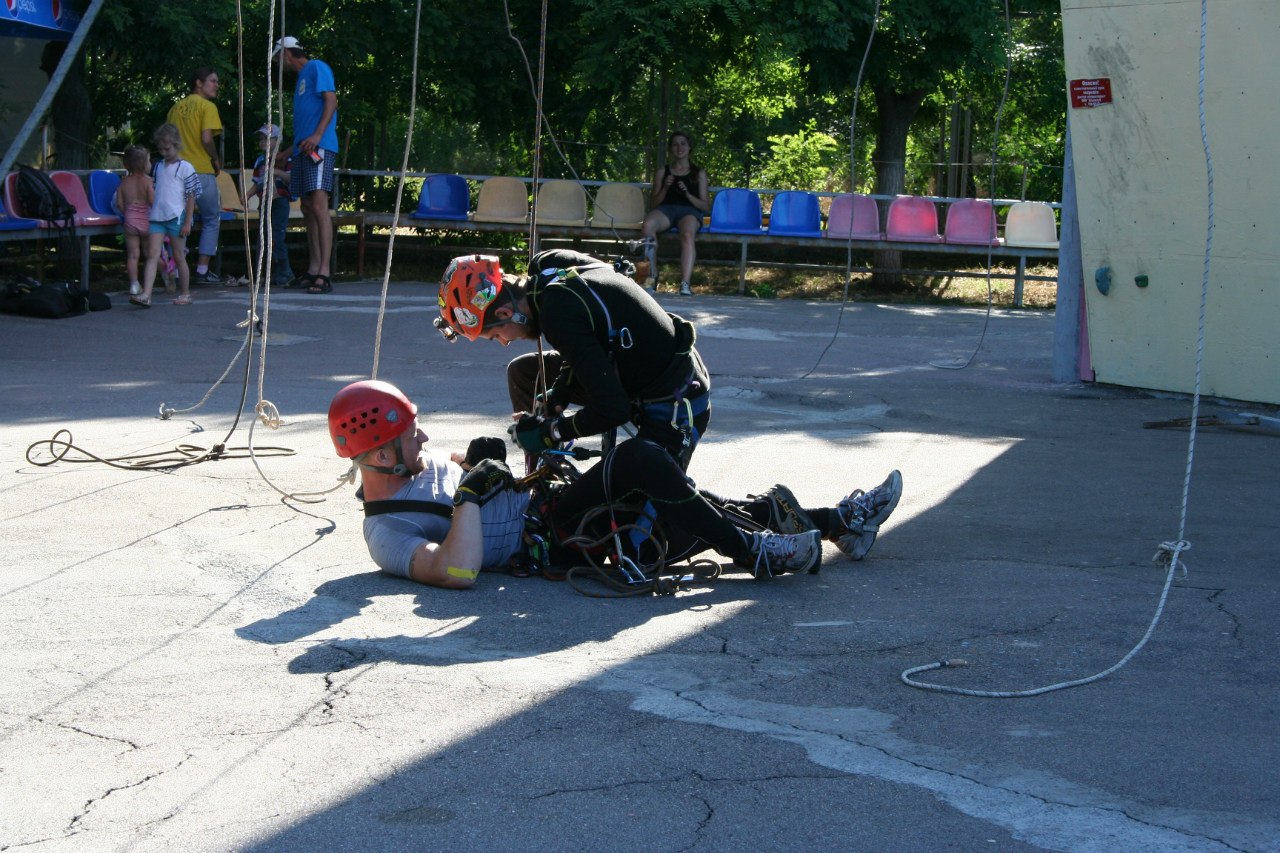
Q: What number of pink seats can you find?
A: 5